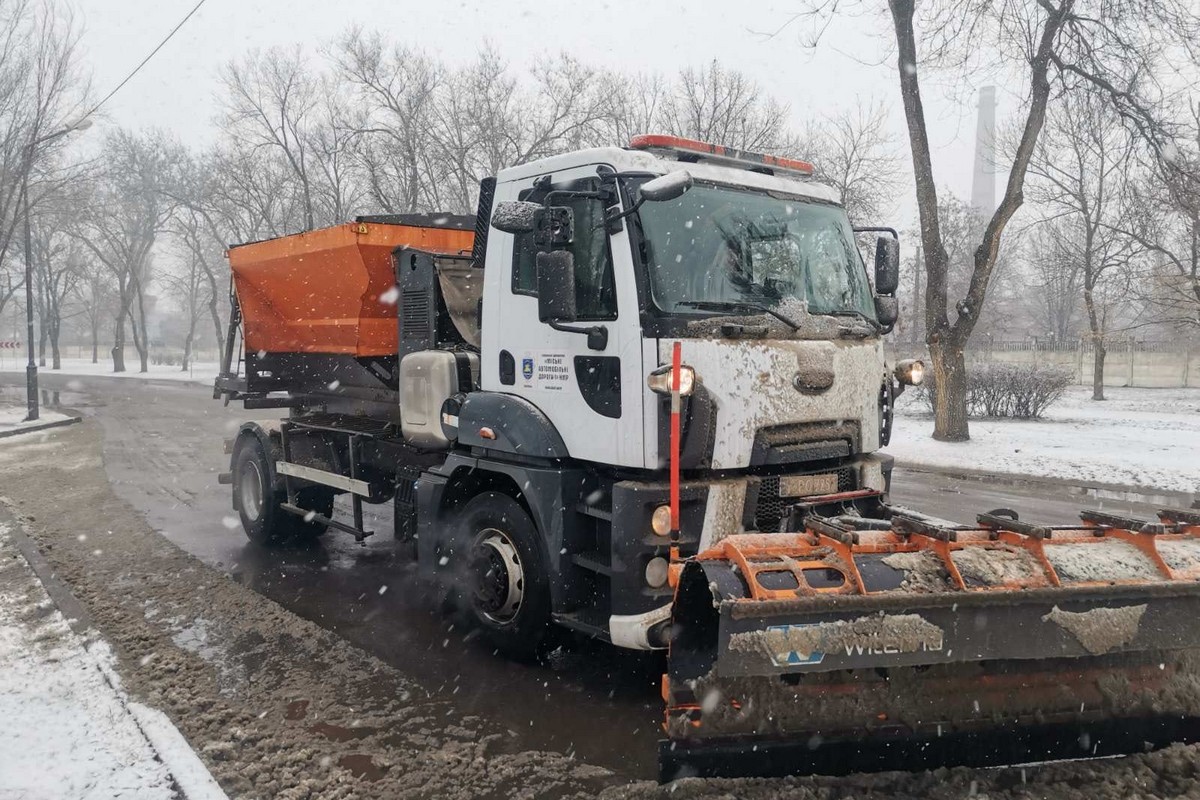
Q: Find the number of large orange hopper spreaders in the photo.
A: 1